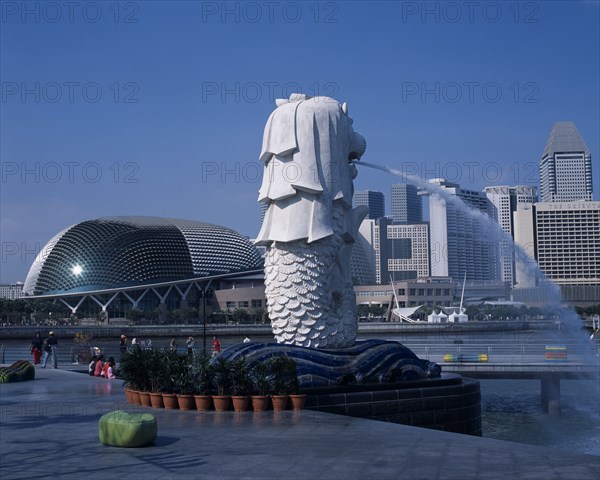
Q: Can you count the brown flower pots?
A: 12